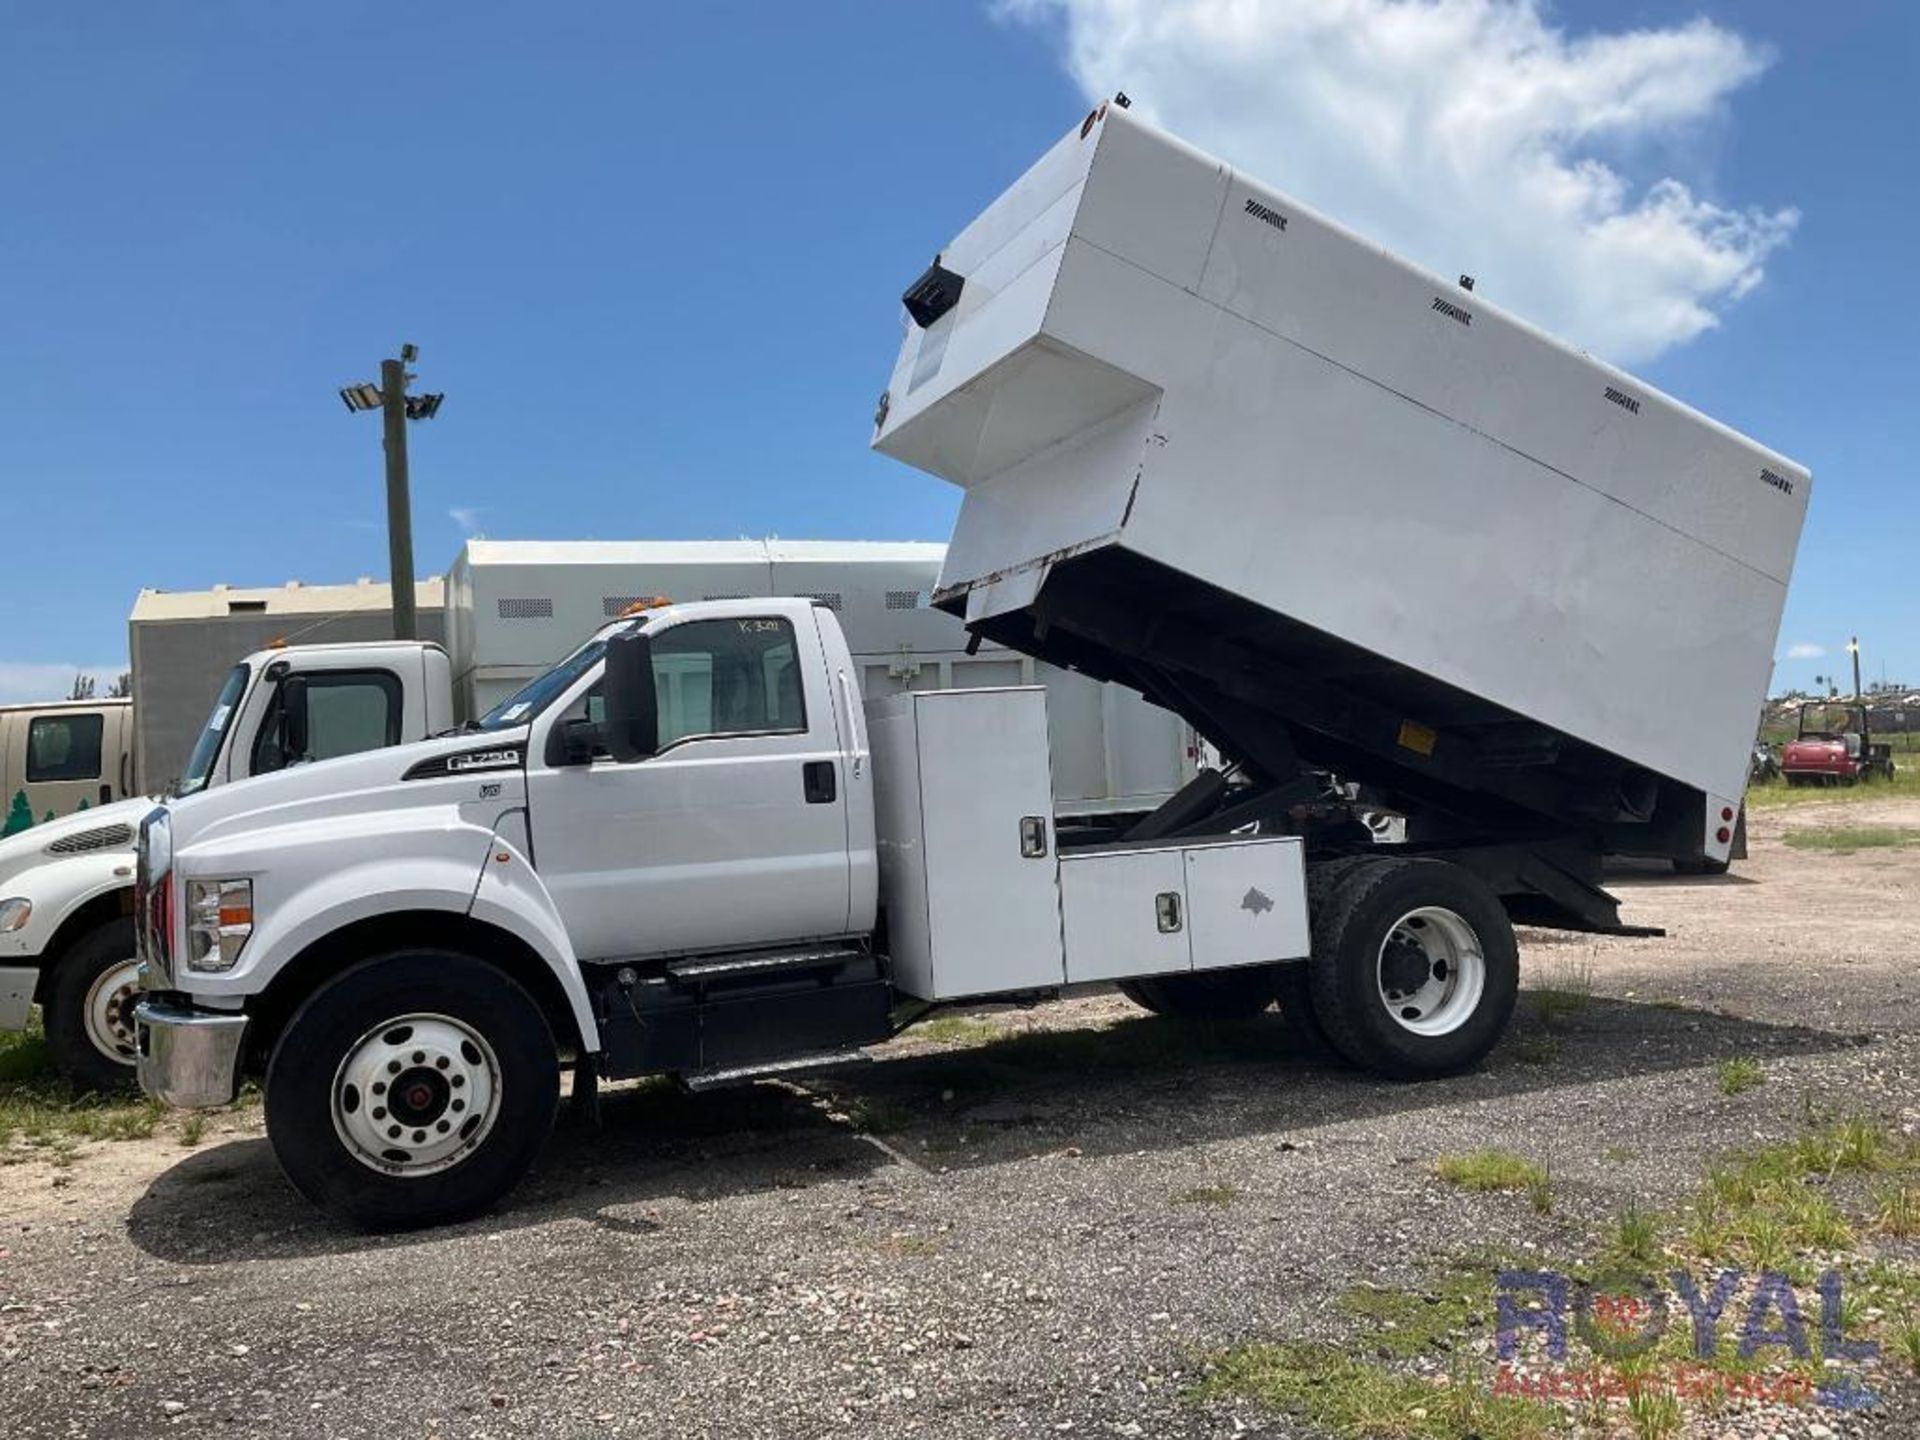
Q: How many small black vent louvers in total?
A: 4